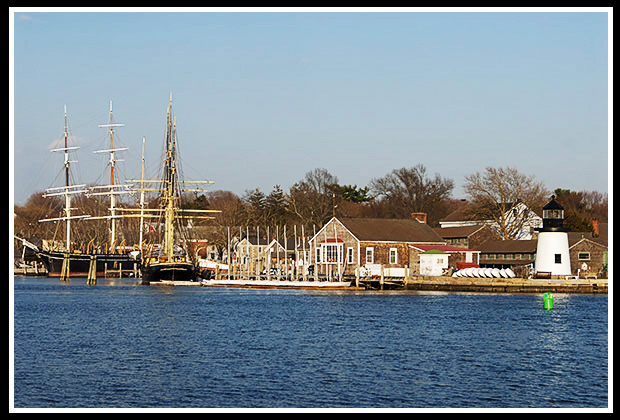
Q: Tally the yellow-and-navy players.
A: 0